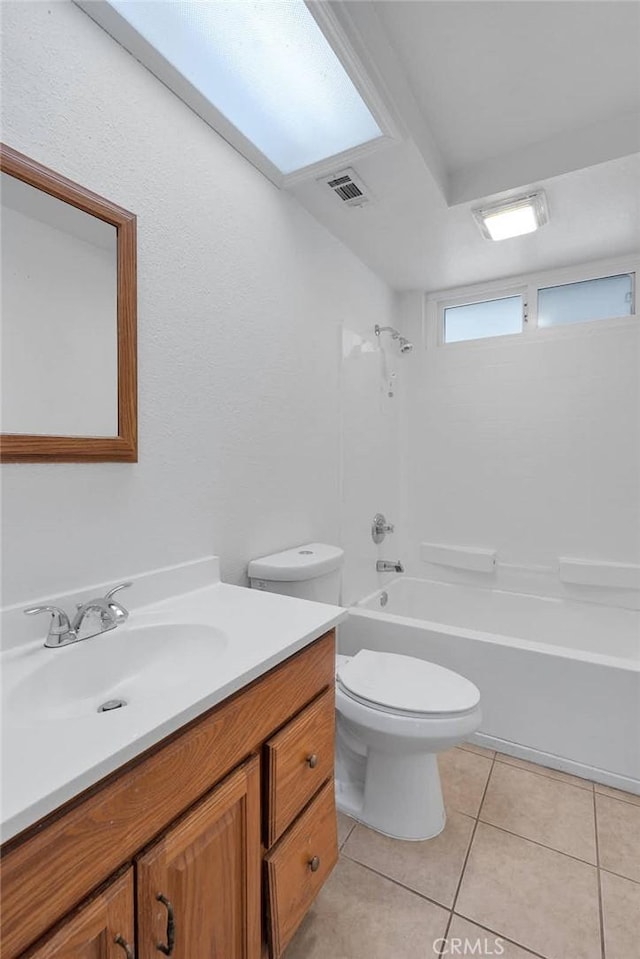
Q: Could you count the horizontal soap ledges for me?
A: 2